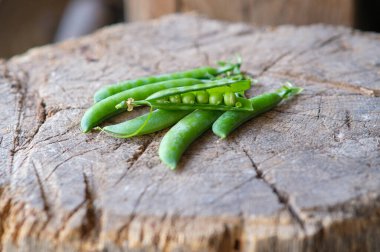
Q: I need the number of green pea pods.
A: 6